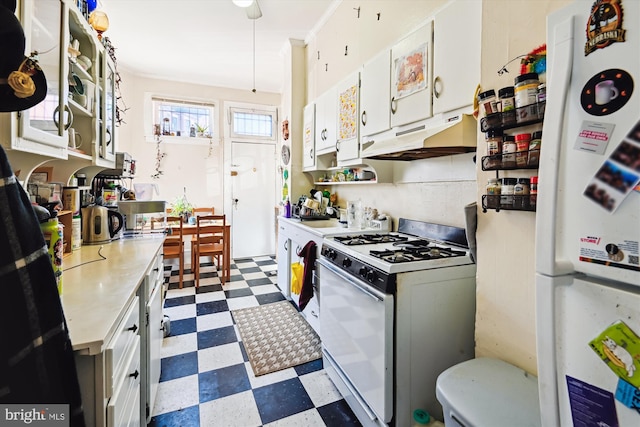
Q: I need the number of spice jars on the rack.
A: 12